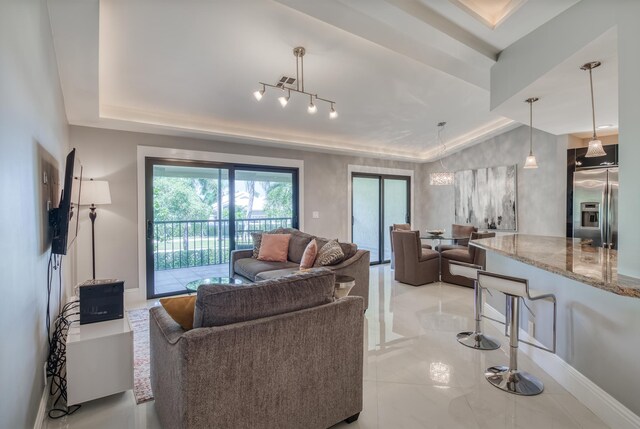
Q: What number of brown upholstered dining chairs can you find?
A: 4